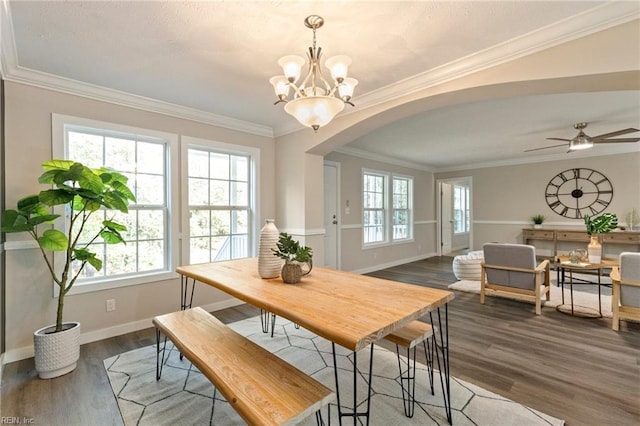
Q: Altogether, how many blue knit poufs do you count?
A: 0